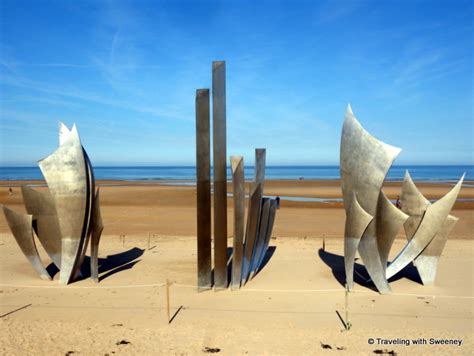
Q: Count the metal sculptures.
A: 3